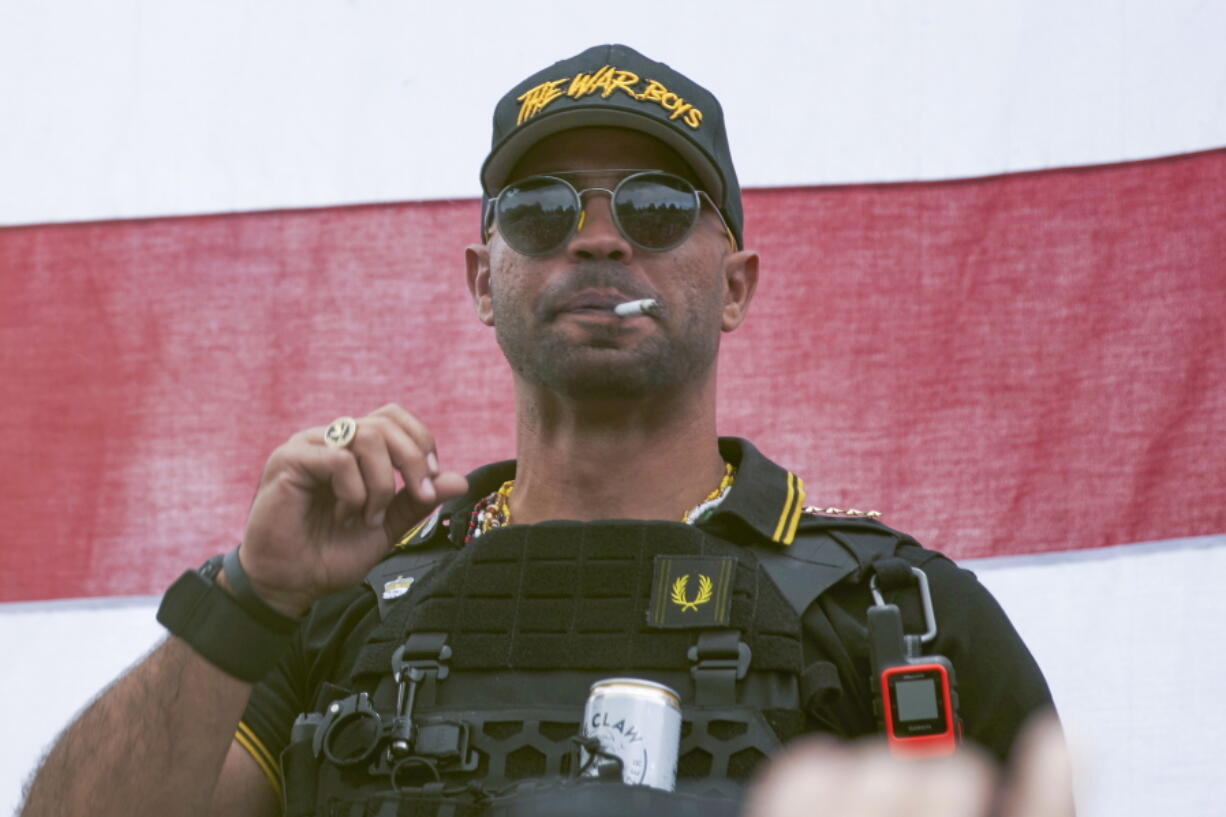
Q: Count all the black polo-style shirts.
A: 1